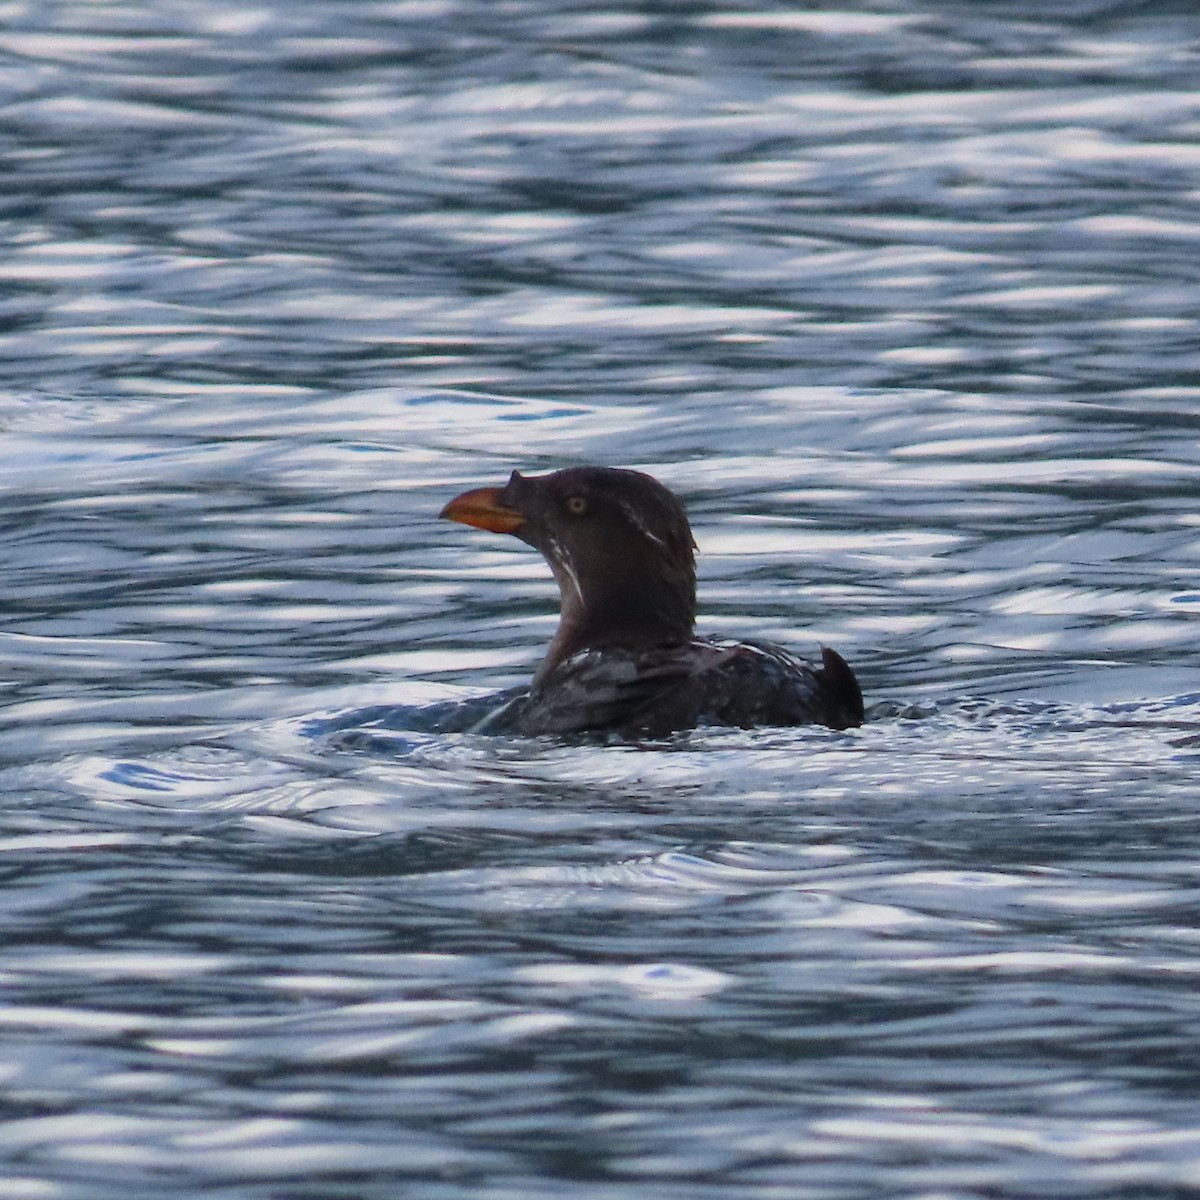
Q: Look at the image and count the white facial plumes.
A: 2